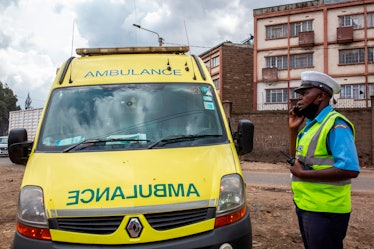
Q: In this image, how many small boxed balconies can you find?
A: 3